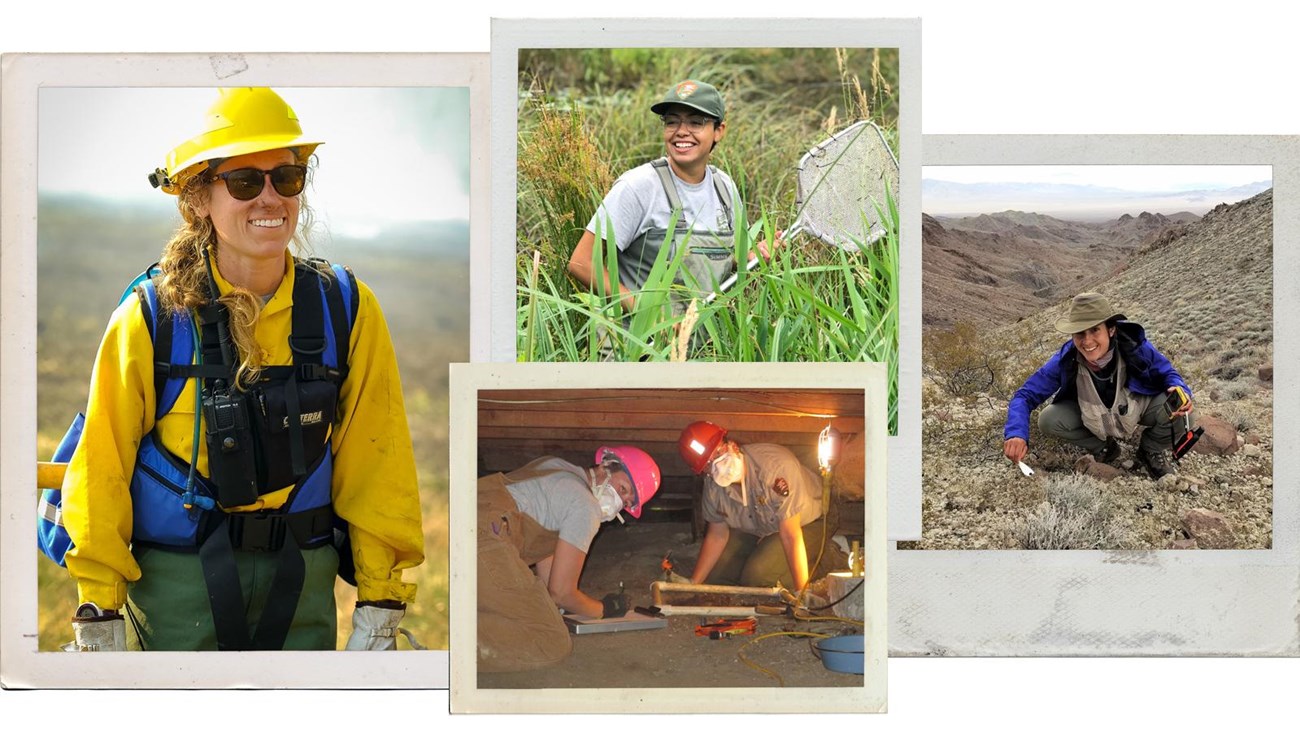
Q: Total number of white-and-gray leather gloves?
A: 2